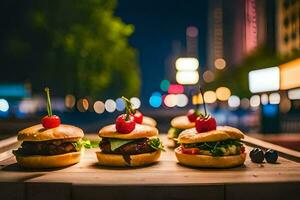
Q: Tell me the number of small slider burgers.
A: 5